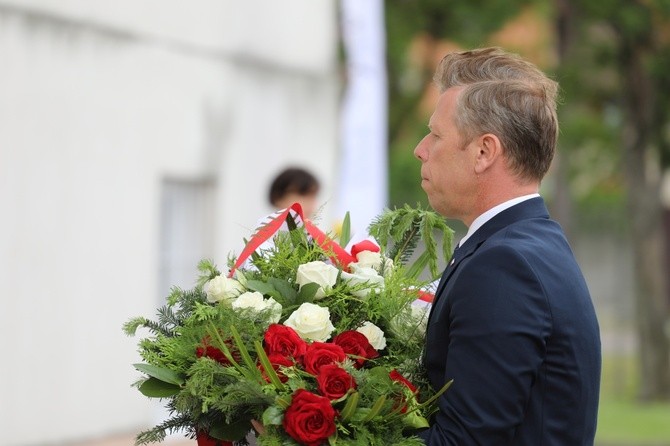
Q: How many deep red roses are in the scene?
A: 8